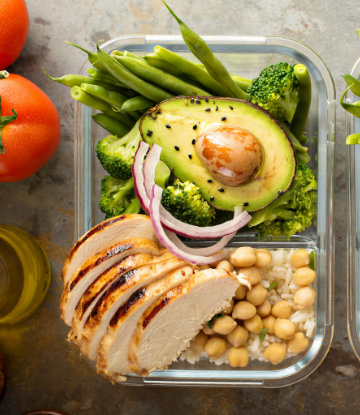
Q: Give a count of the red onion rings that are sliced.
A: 3